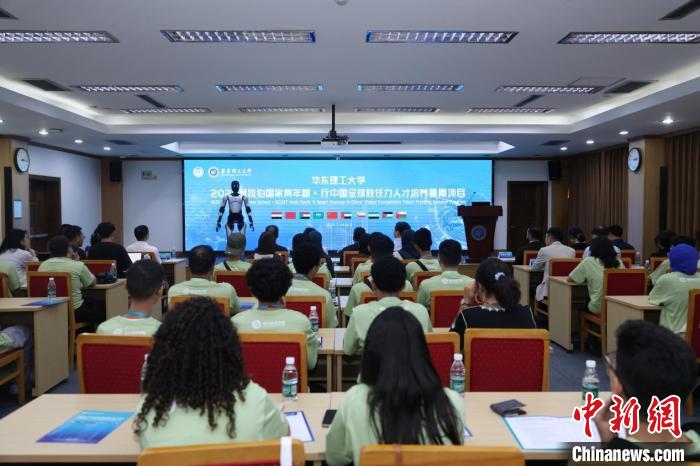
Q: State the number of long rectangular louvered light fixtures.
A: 12